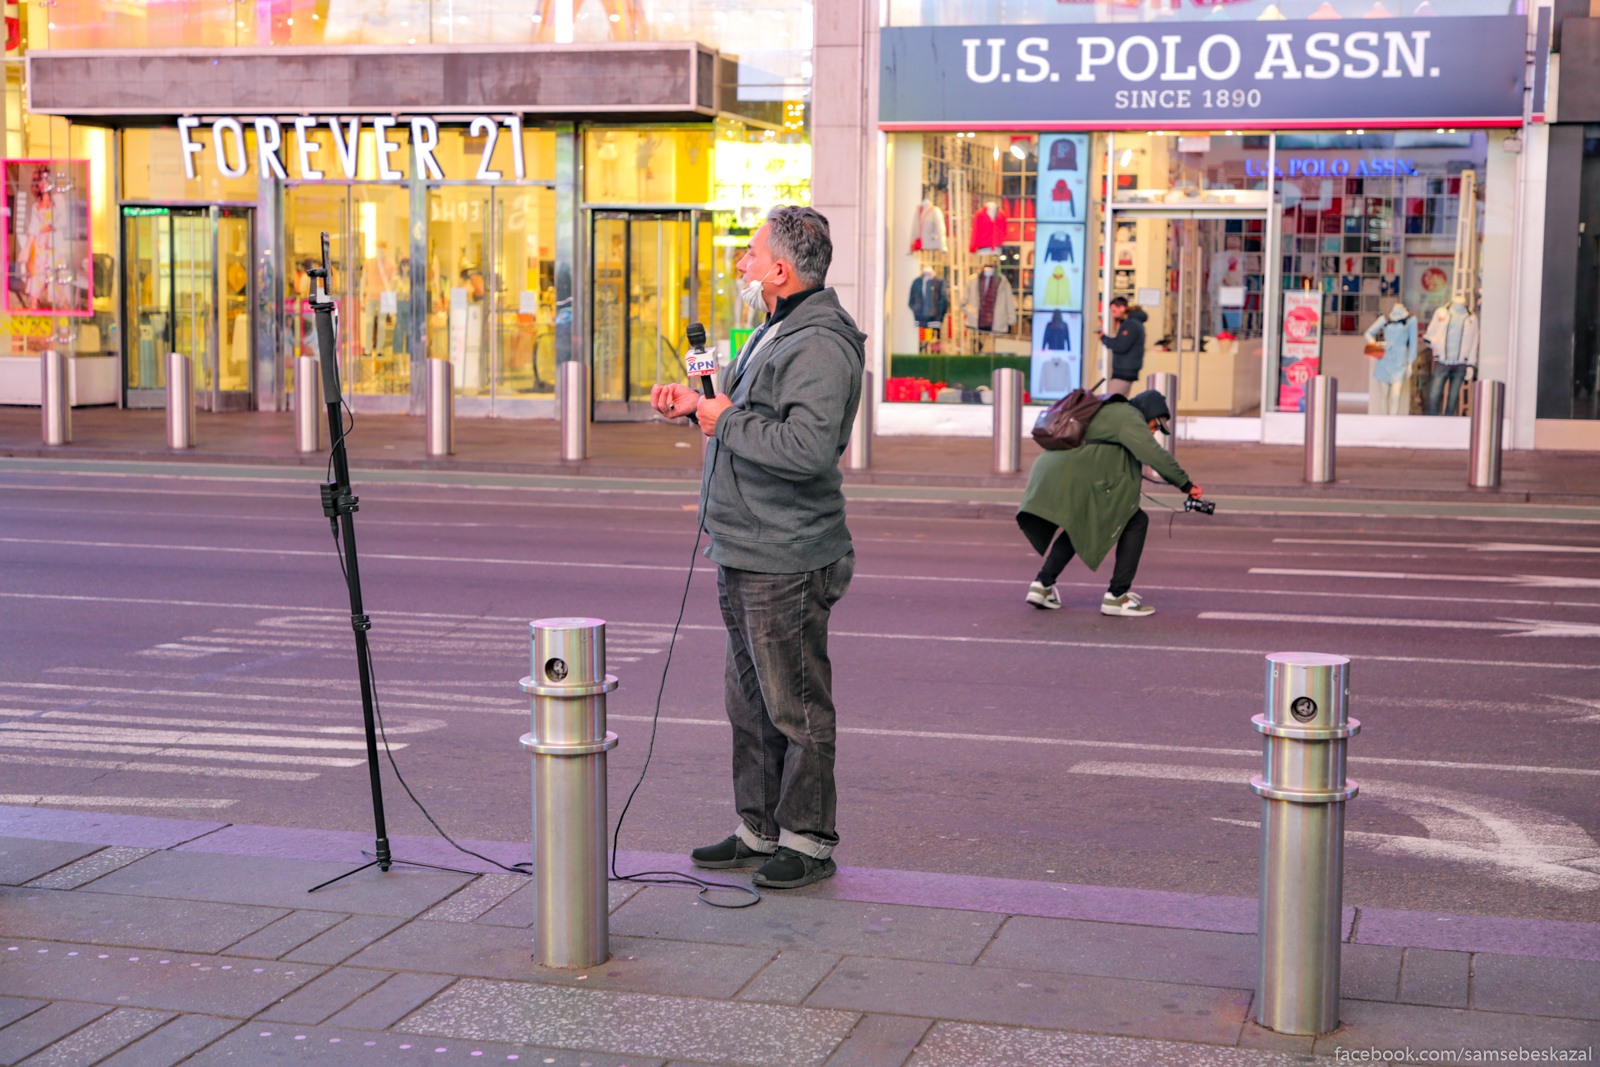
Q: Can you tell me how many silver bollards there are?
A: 12